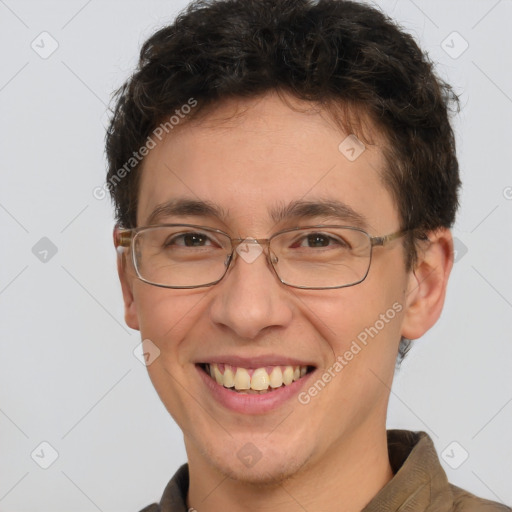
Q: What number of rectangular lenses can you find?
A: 2